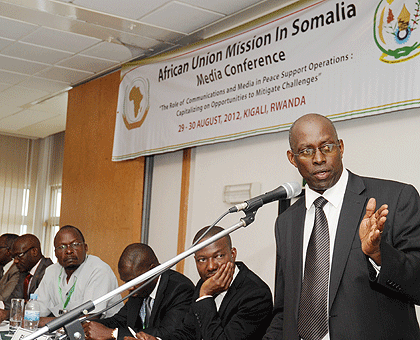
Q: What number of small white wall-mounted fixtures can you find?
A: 1